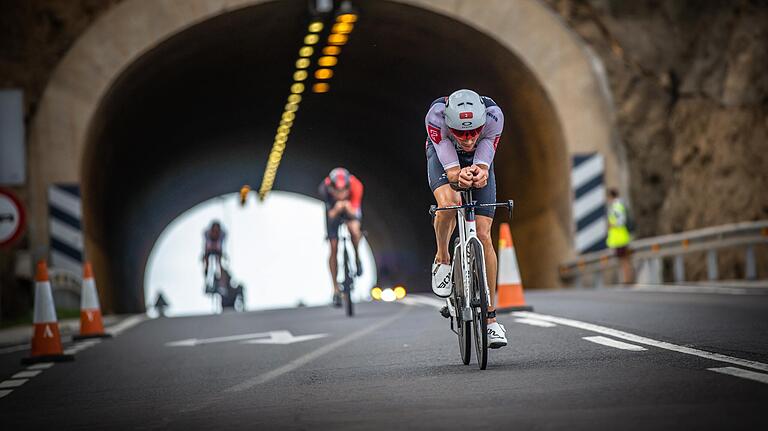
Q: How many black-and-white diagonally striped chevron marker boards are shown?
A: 2